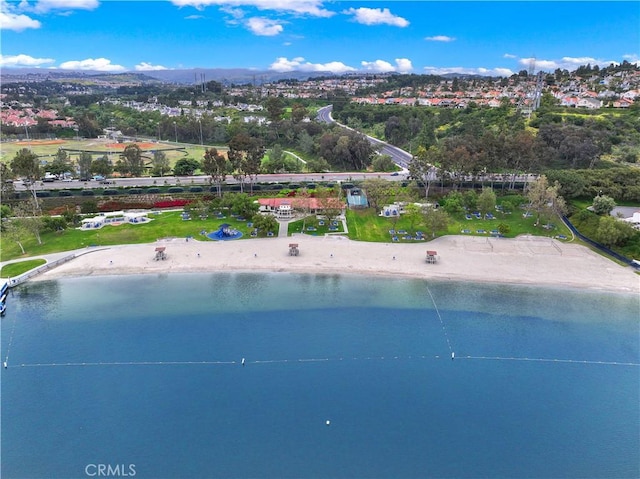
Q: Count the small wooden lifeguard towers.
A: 3